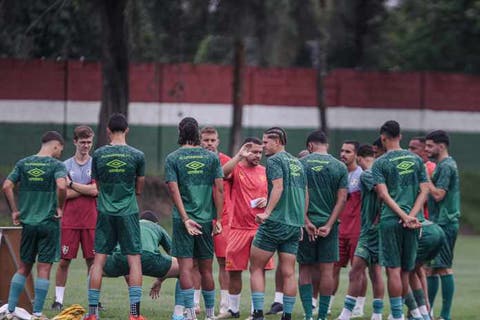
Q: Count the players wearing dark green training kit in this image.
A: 10